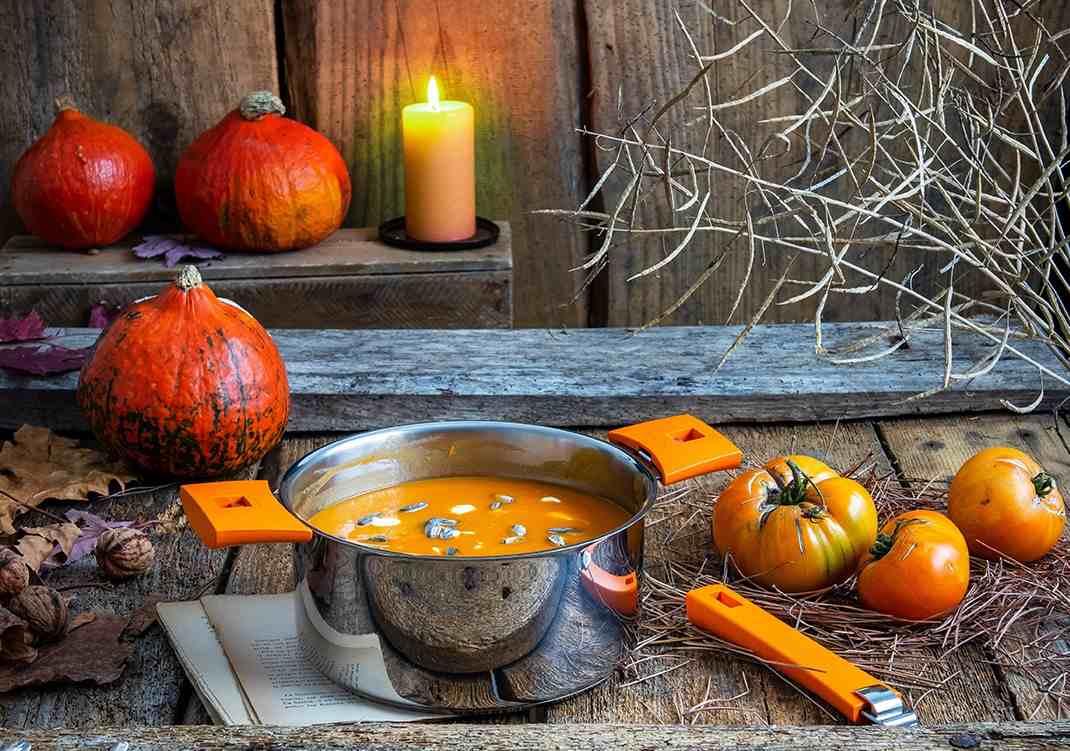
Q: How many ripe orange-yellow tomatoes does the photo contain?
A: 3